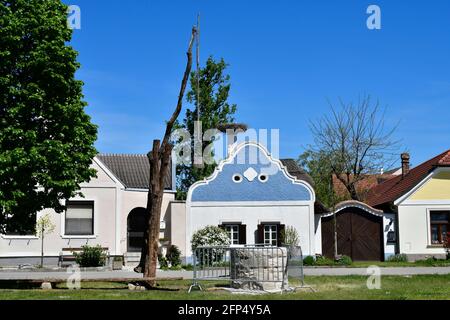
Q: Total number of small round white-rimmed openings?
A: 2